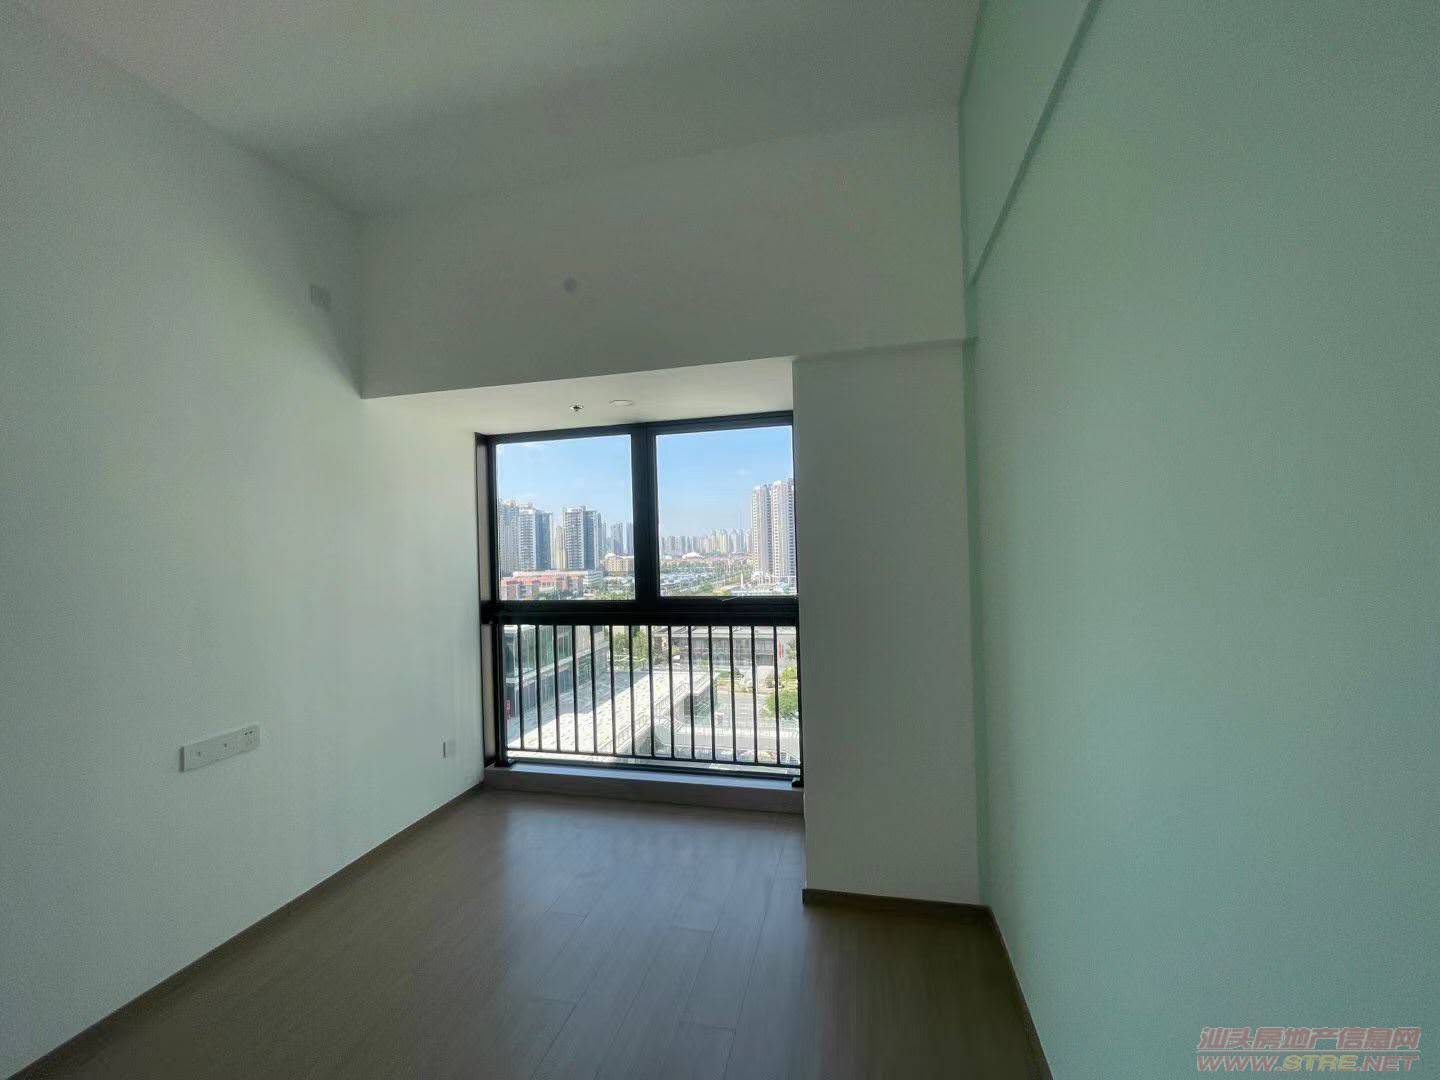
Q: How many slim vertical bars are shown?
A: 14